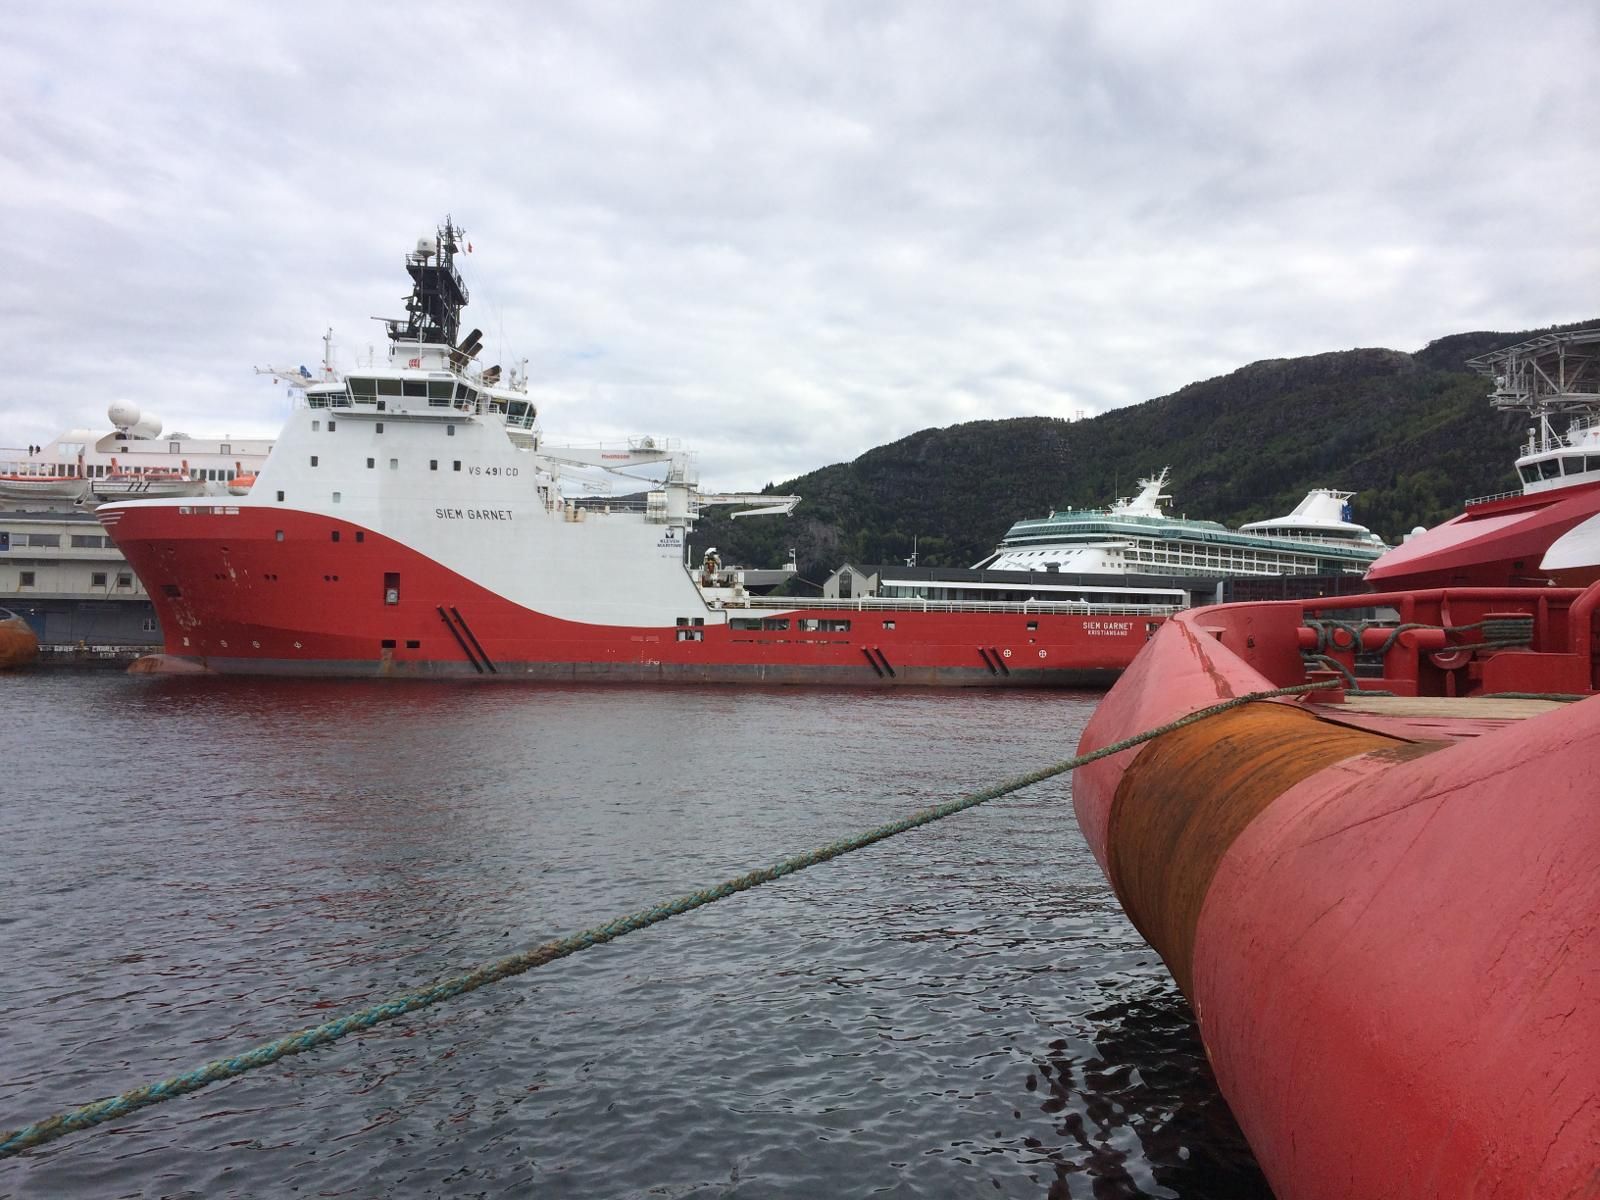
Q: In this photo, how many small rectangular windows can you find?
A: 14